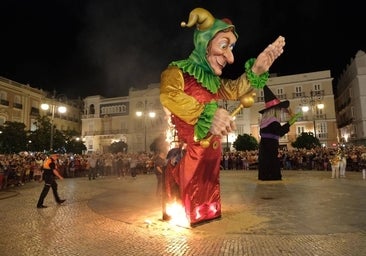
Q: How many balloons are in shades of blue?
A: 0